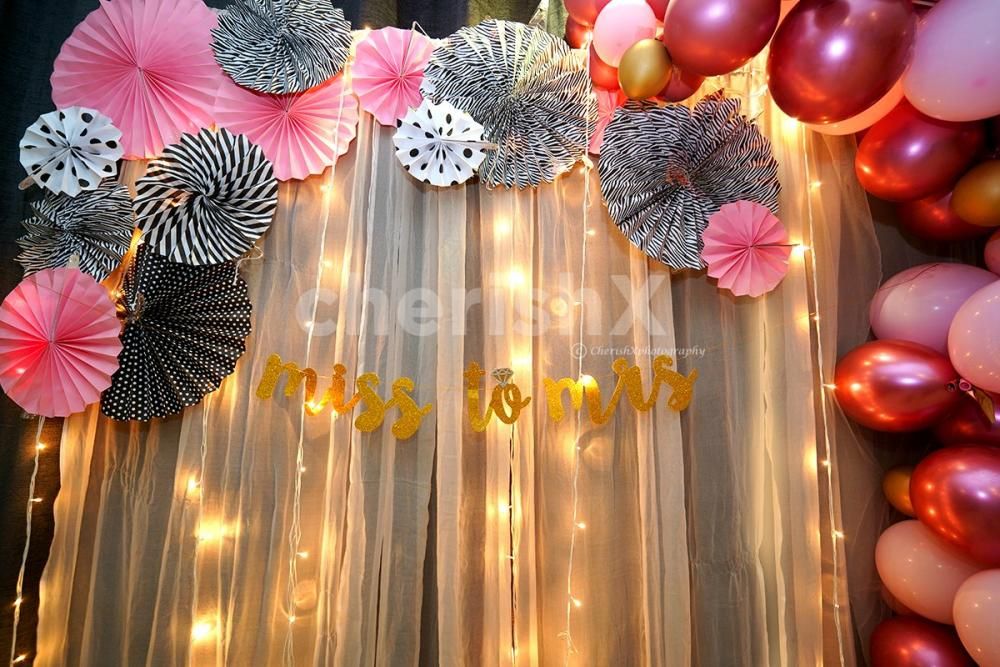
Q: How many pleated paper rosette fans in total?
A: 14